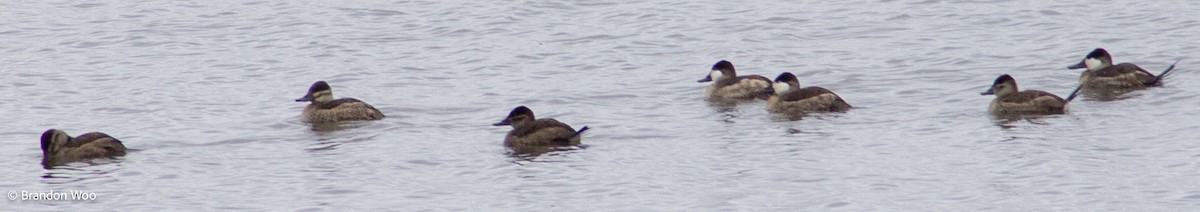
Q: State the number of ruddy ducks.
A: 7